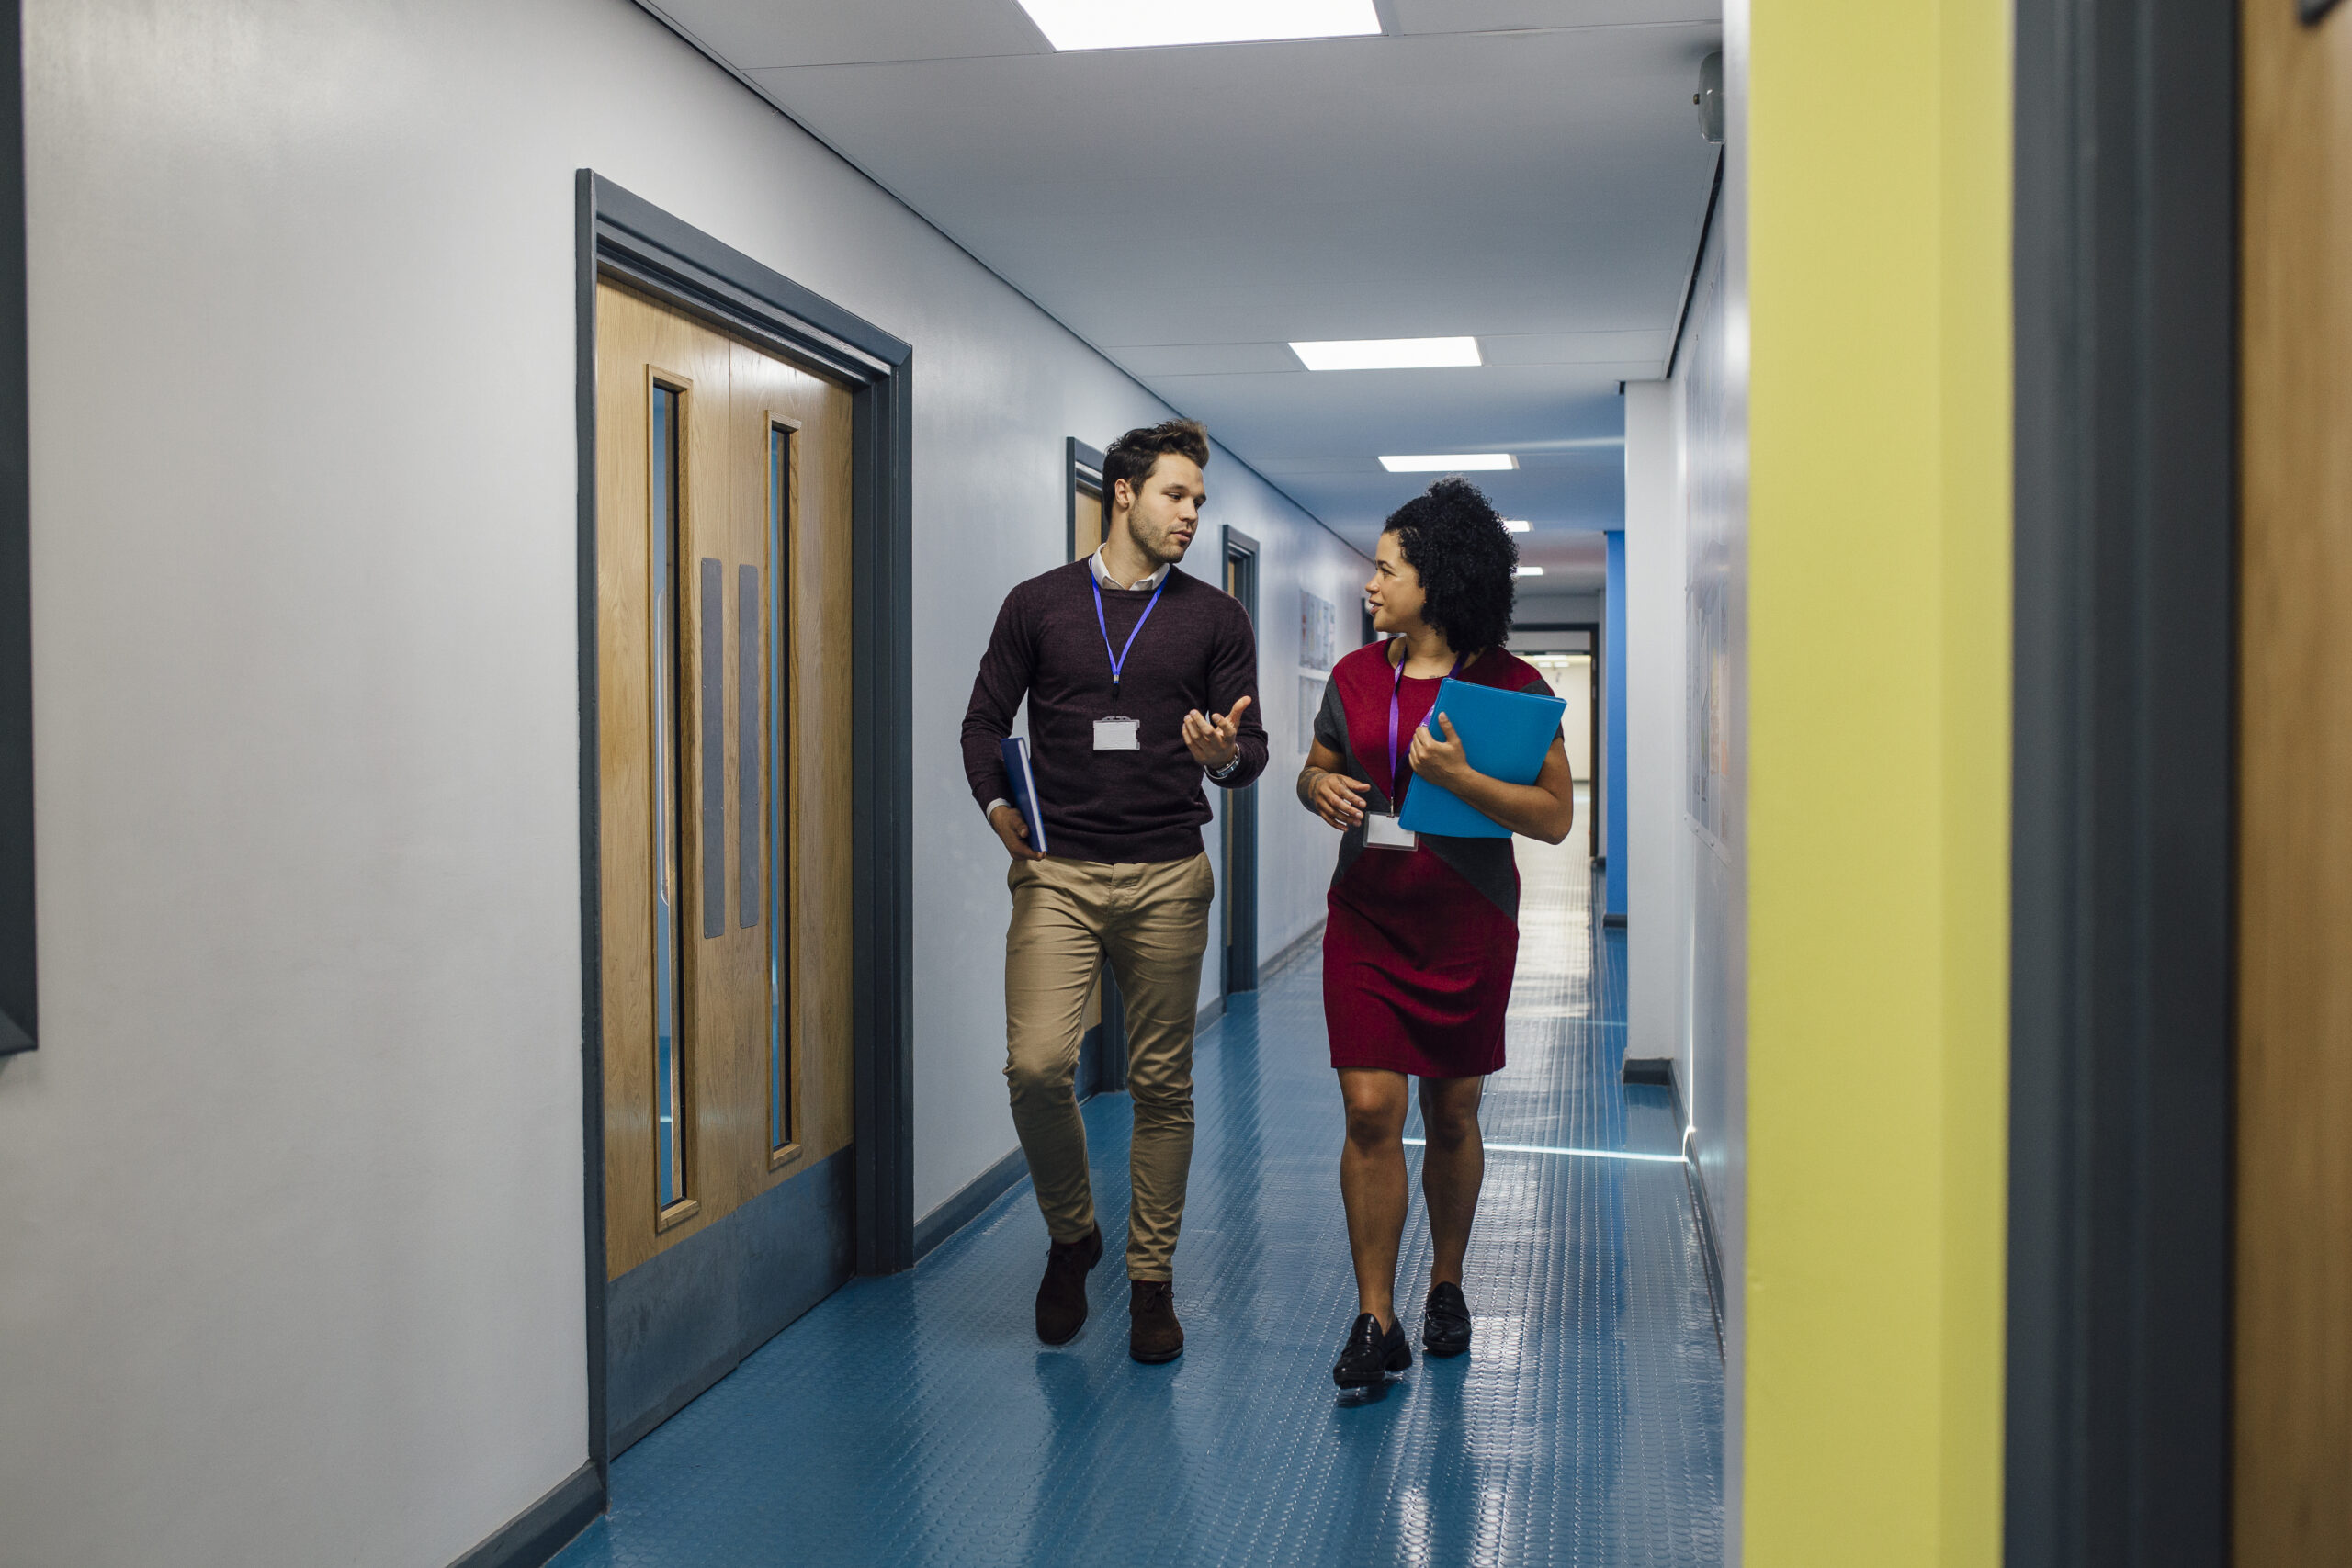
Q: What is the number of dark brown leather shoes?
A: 2